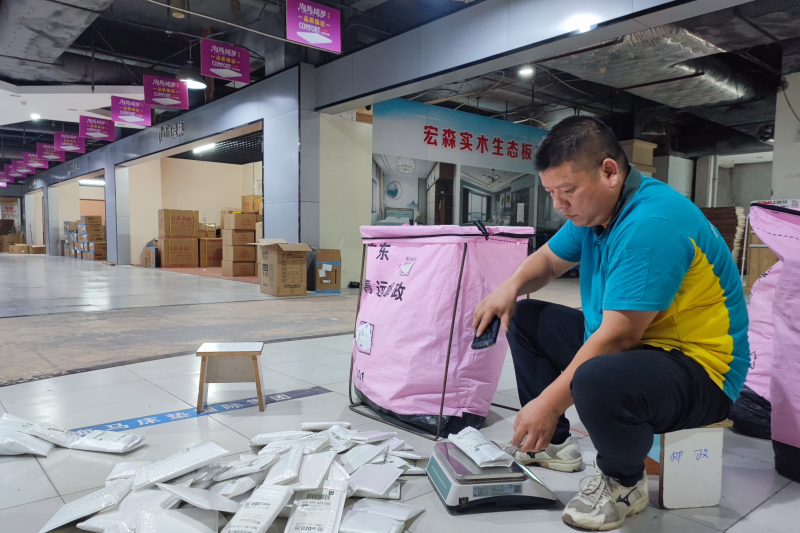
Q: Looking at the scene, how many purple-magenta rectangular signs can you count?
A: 11